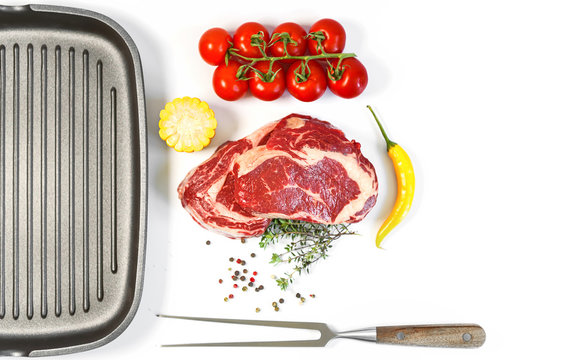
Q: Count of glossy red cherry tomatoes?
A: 8